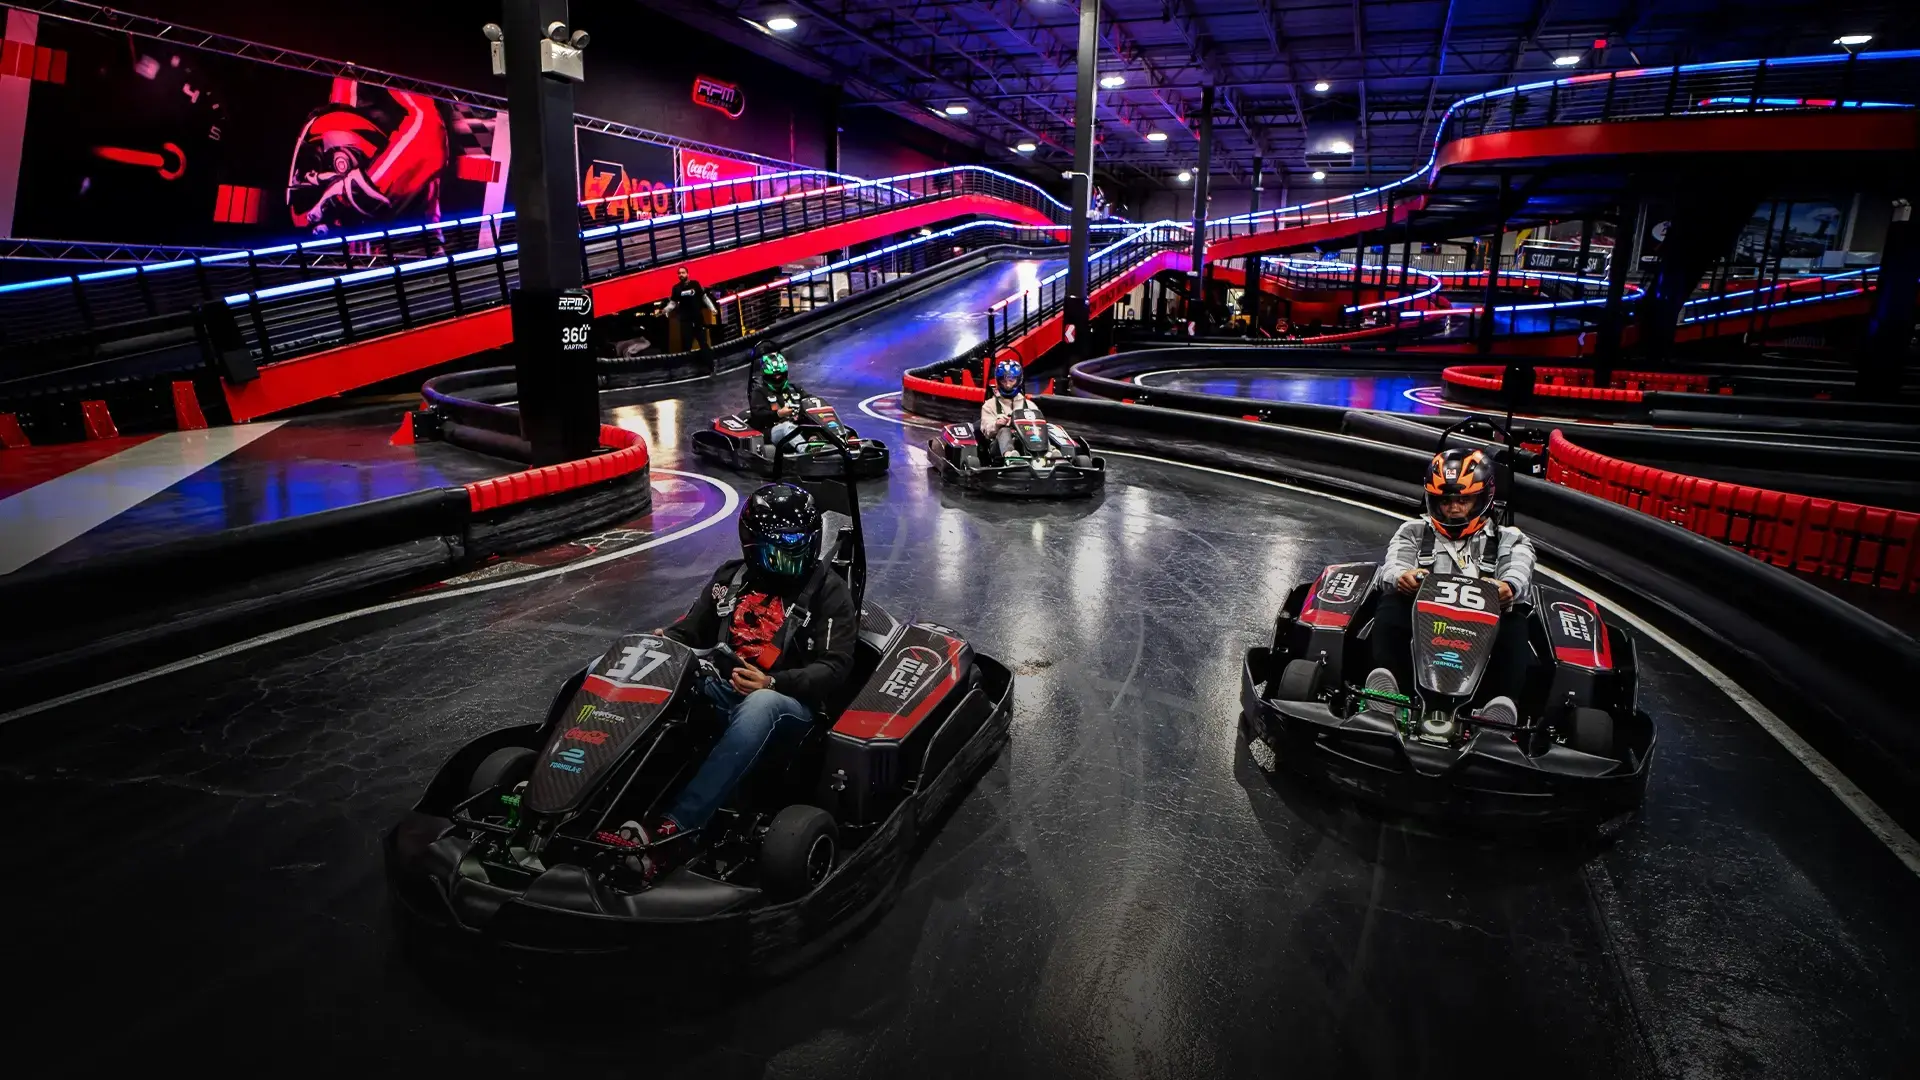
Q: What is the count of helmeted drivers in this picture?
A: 4